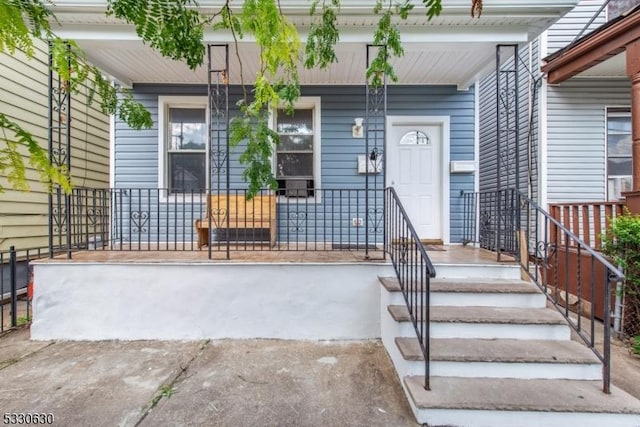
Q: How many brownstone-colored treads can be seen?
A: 4